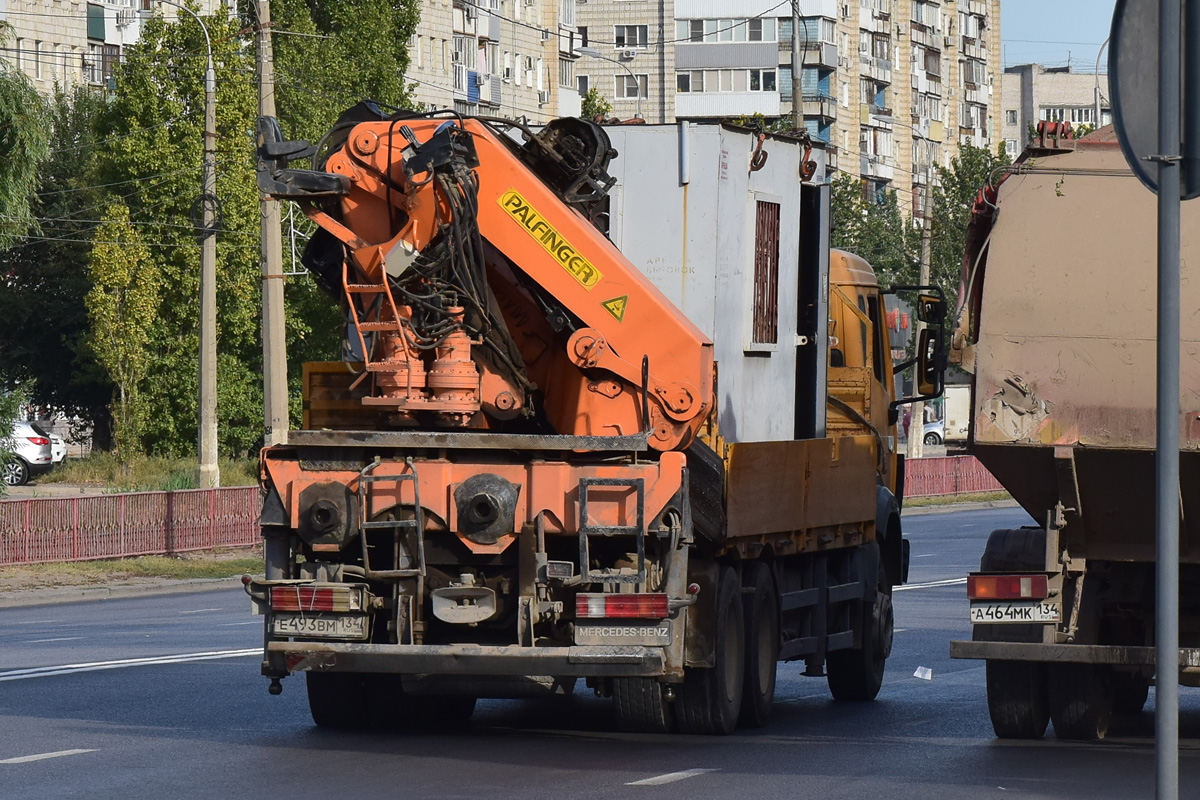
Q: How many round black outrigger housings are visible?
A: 2